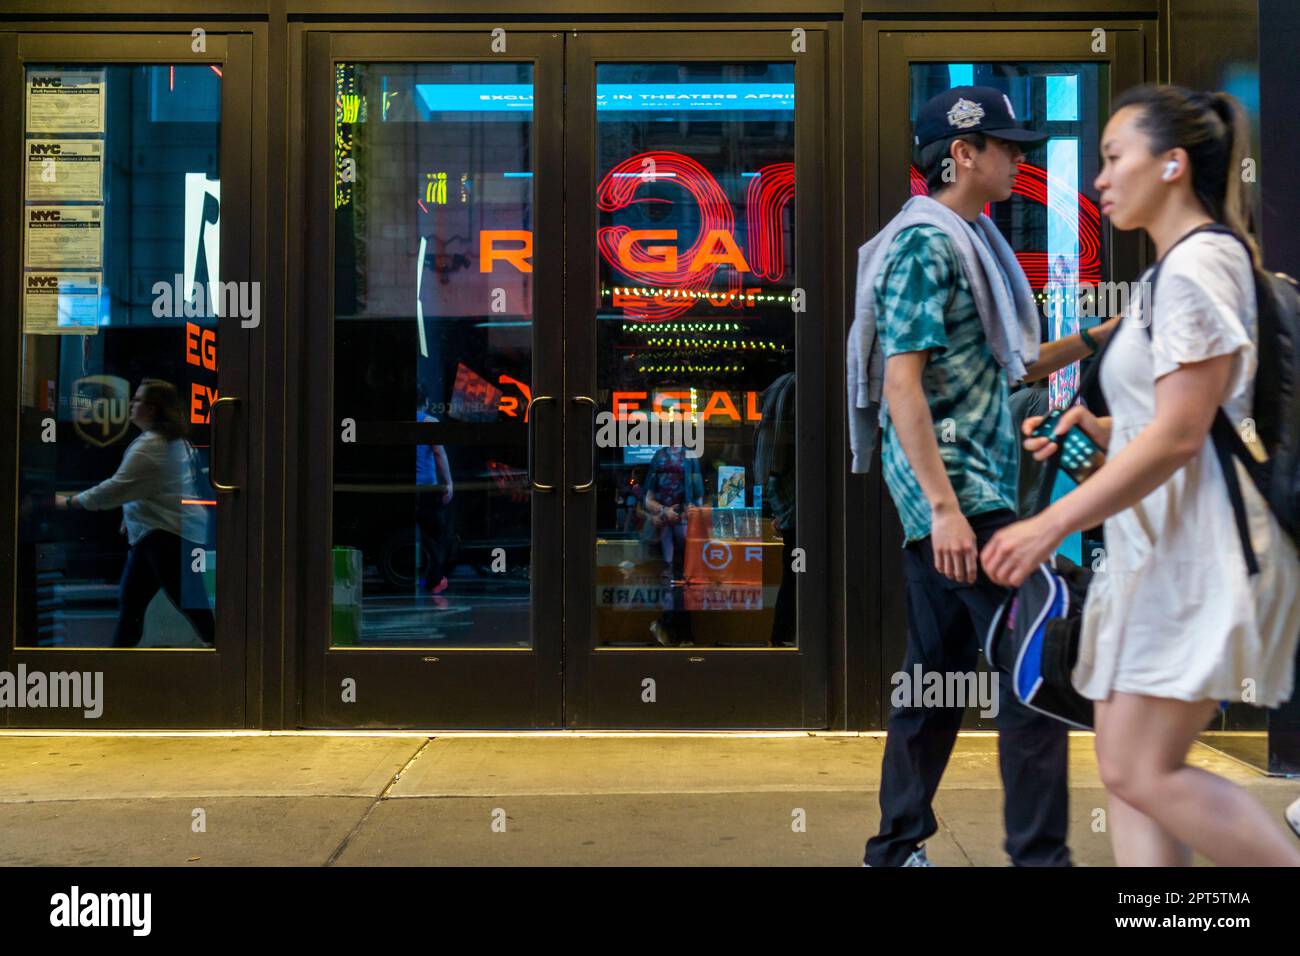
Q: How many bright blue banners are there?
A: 1